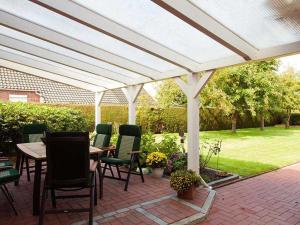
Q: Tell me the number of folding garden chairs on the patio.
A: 6